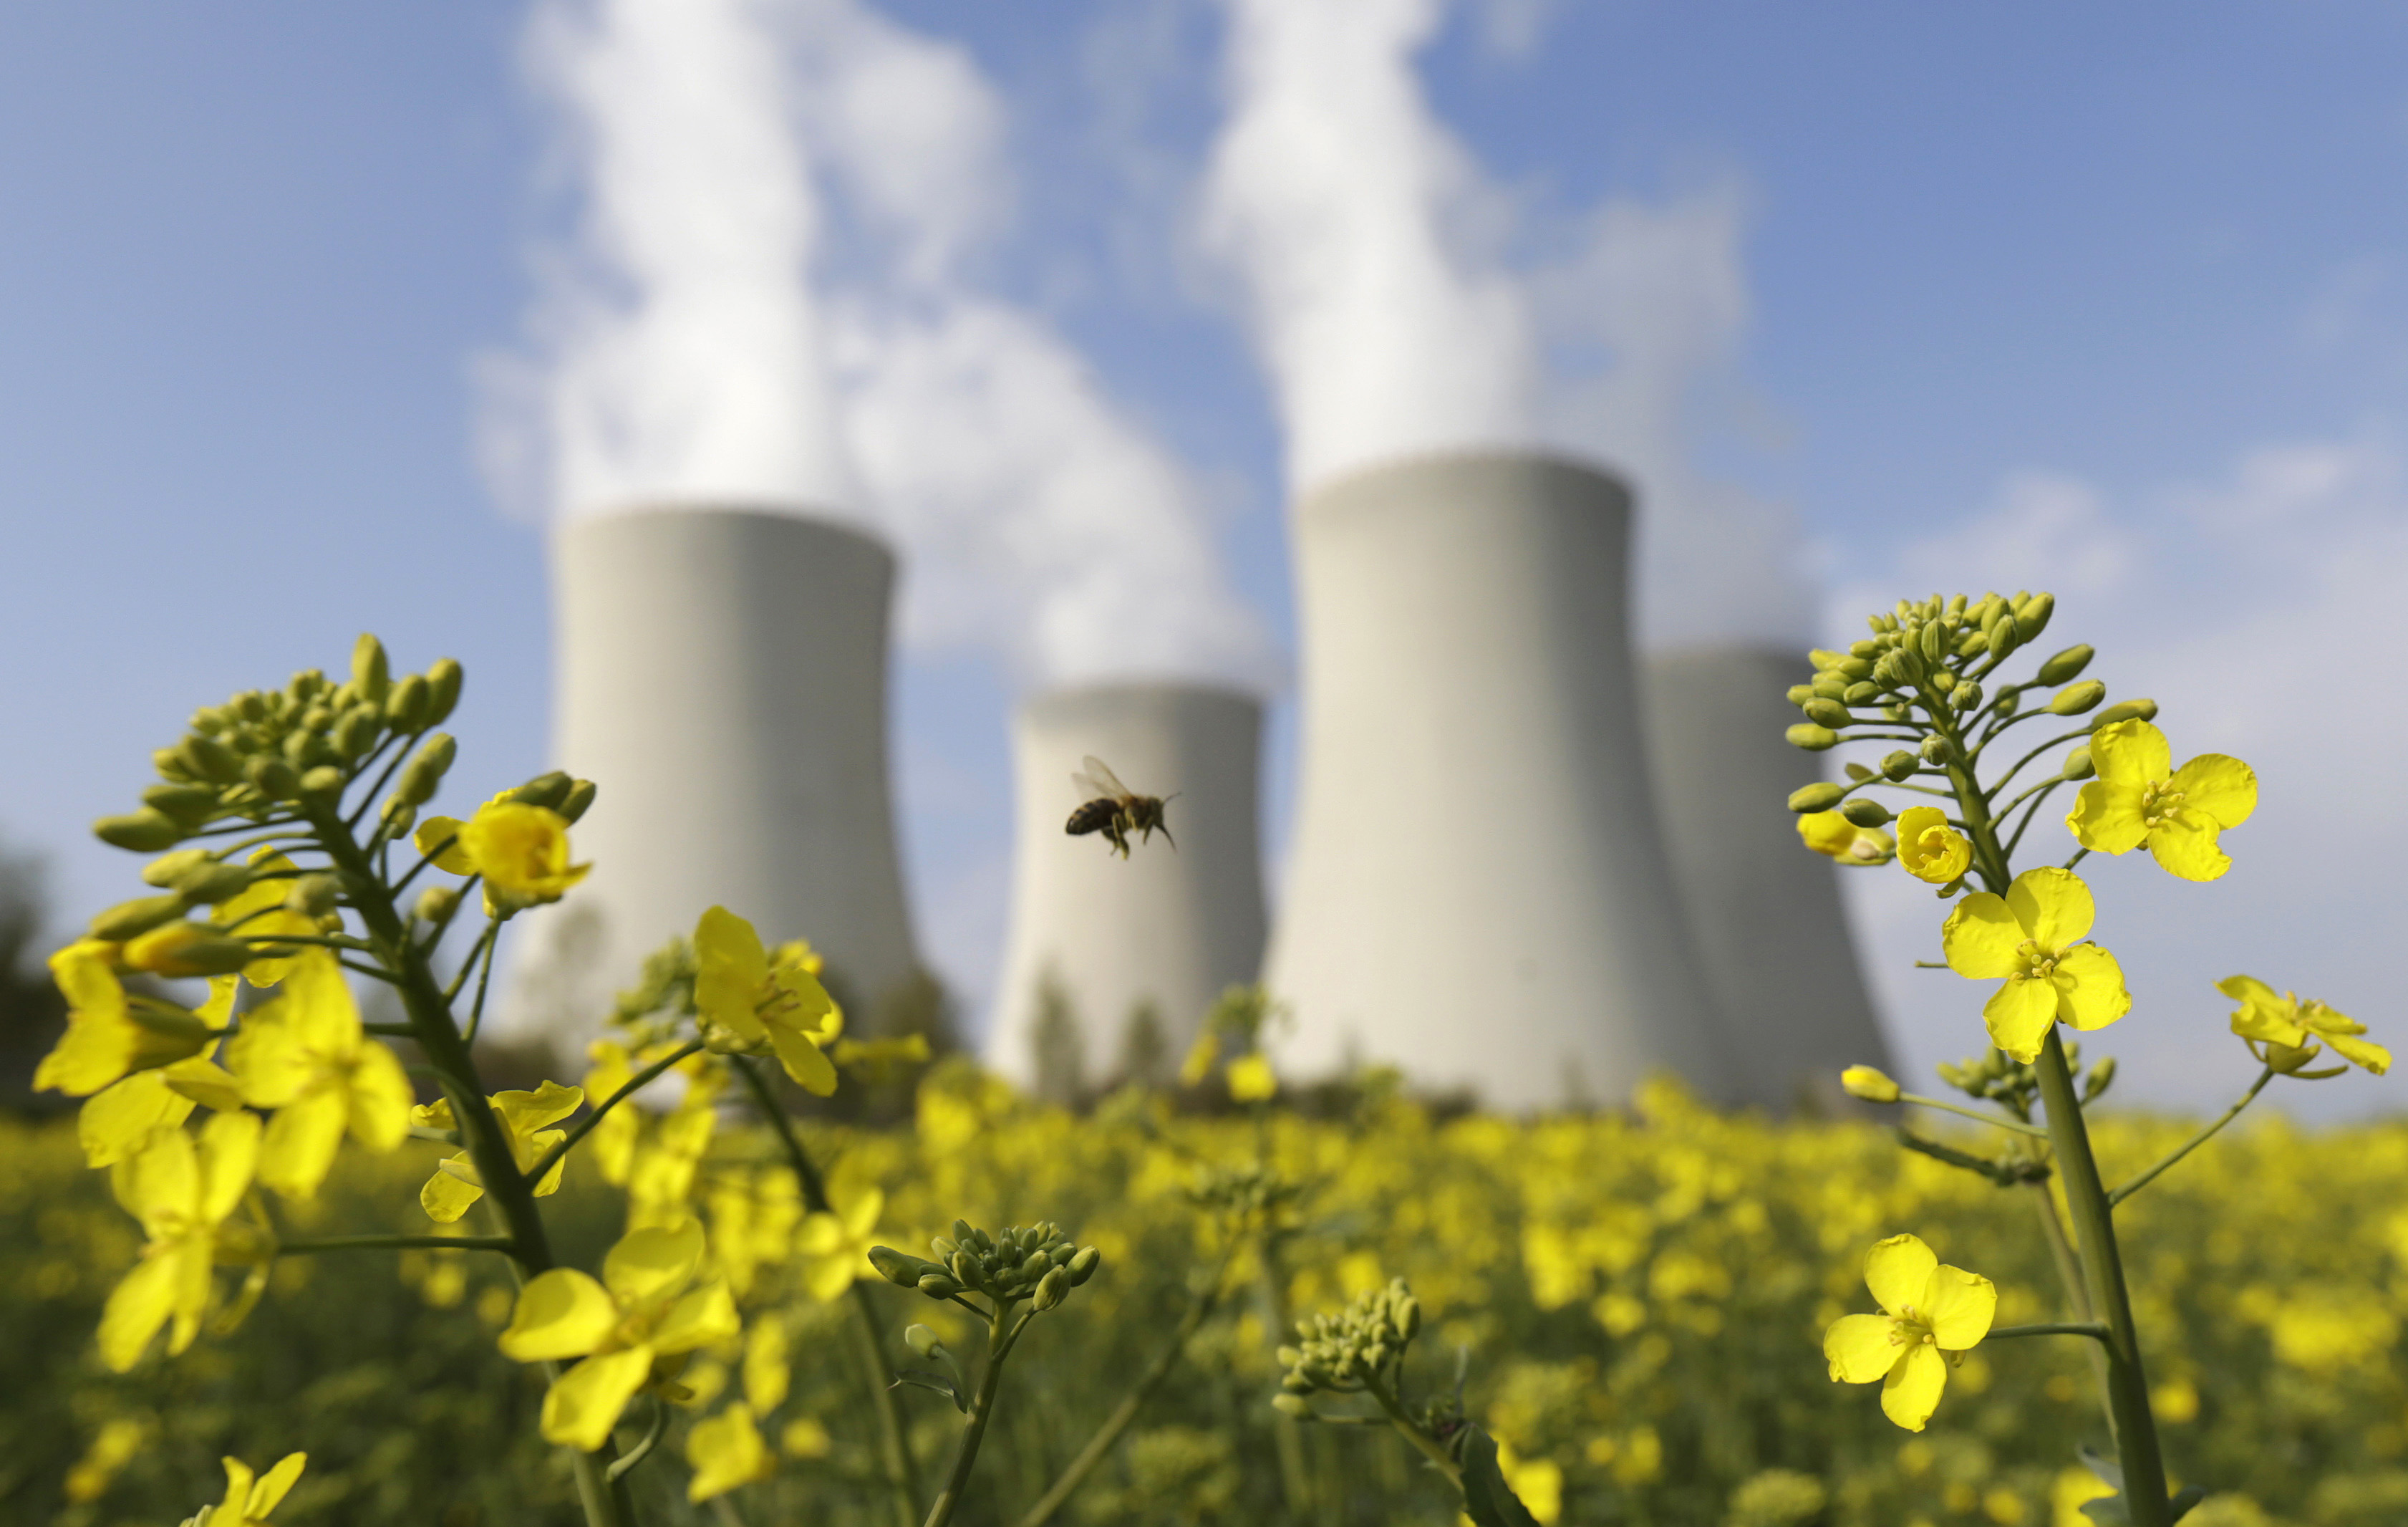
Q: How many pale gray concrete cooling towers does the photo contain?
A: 4